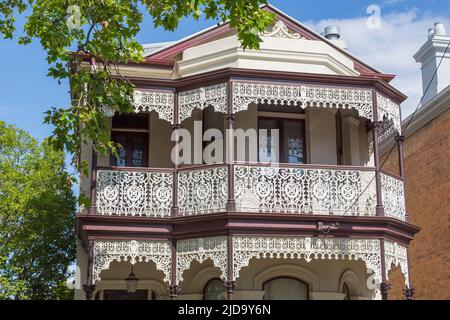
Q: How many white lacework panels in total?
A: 12